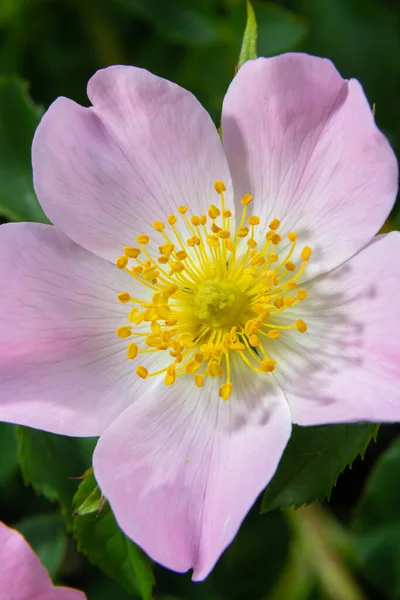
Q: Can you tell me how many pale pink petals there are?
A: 5